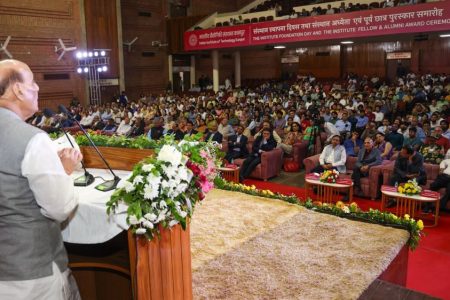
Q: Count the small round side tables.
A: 3